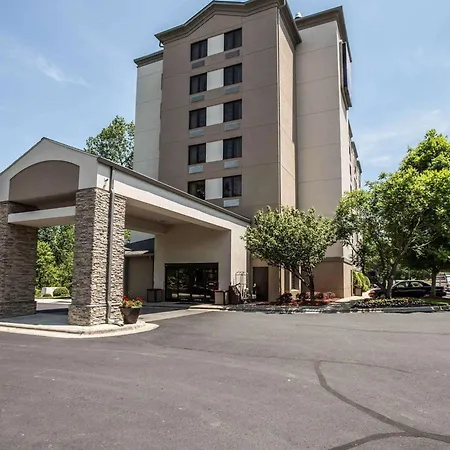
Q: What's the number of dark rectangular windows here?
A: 10